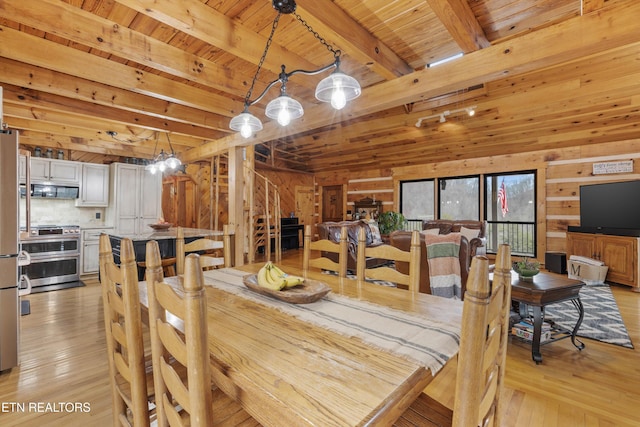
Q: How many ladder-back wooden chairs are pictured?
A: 6